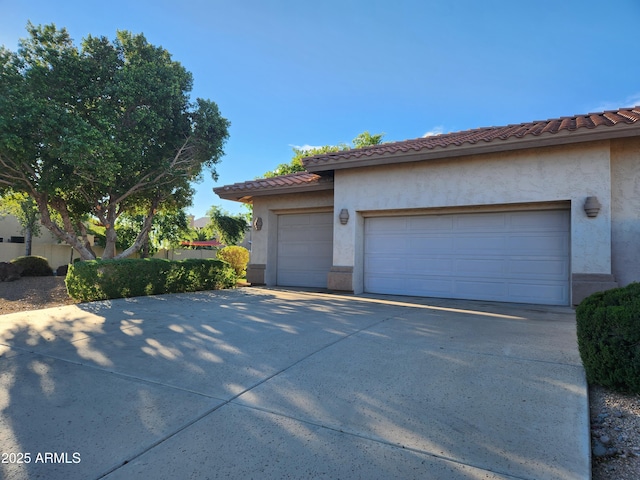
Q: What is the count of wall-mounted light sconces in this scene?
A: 3